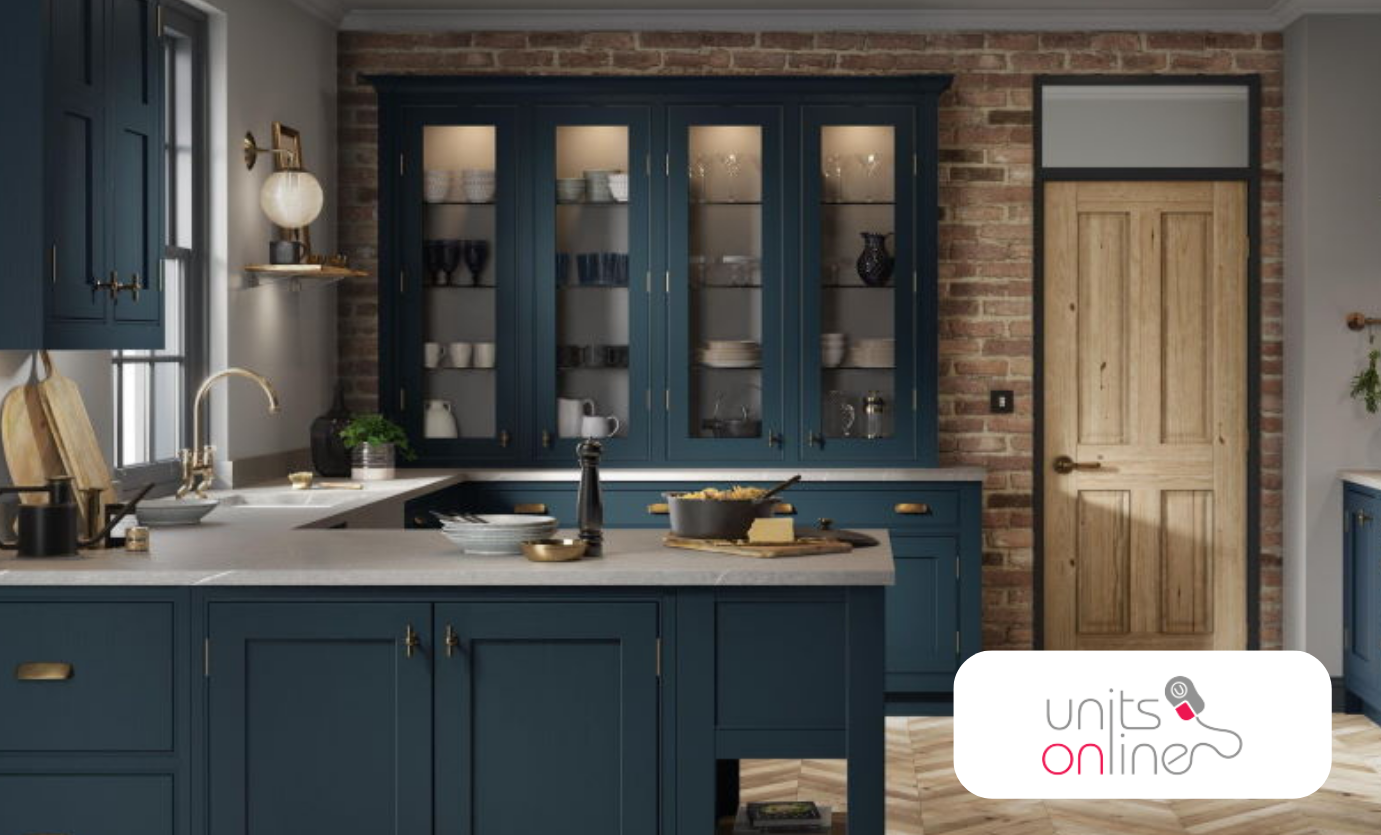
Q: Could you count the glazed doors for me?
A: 4